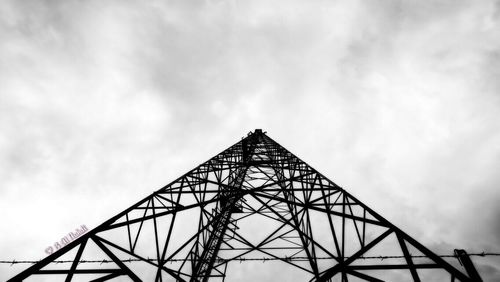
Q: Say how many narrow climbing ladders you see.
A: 1